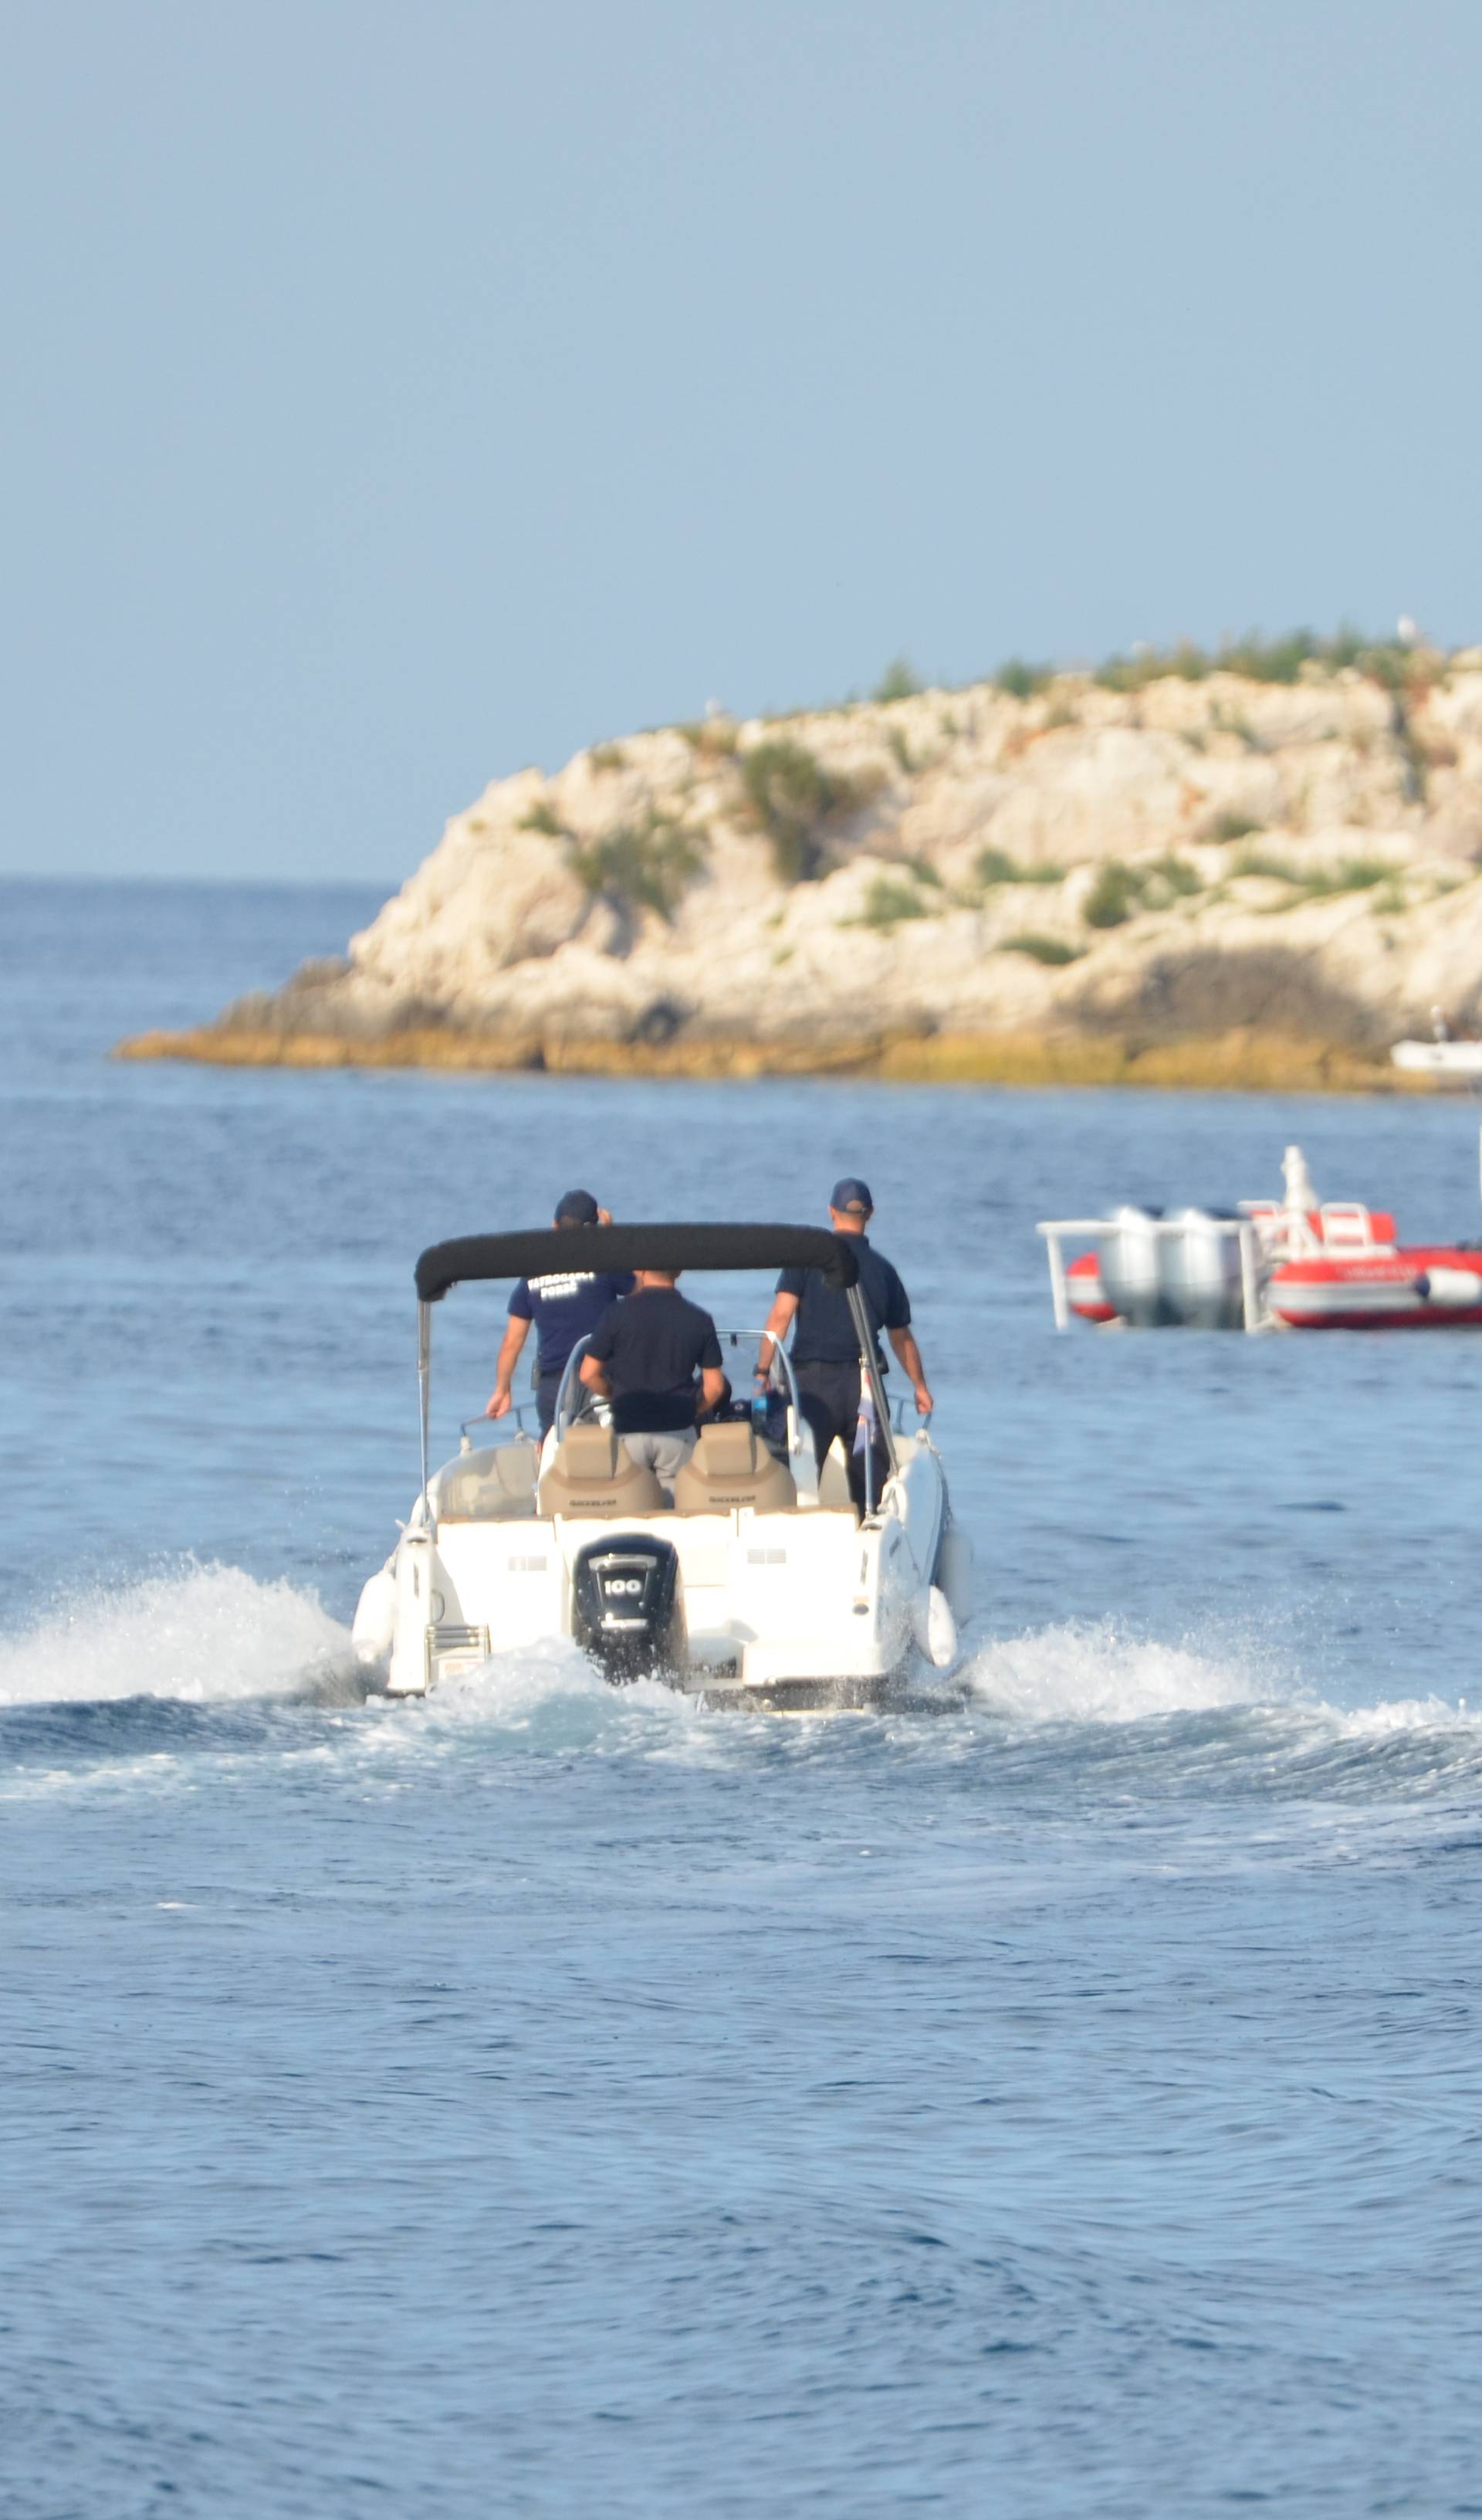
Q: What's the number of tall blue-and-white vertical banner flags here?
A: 0